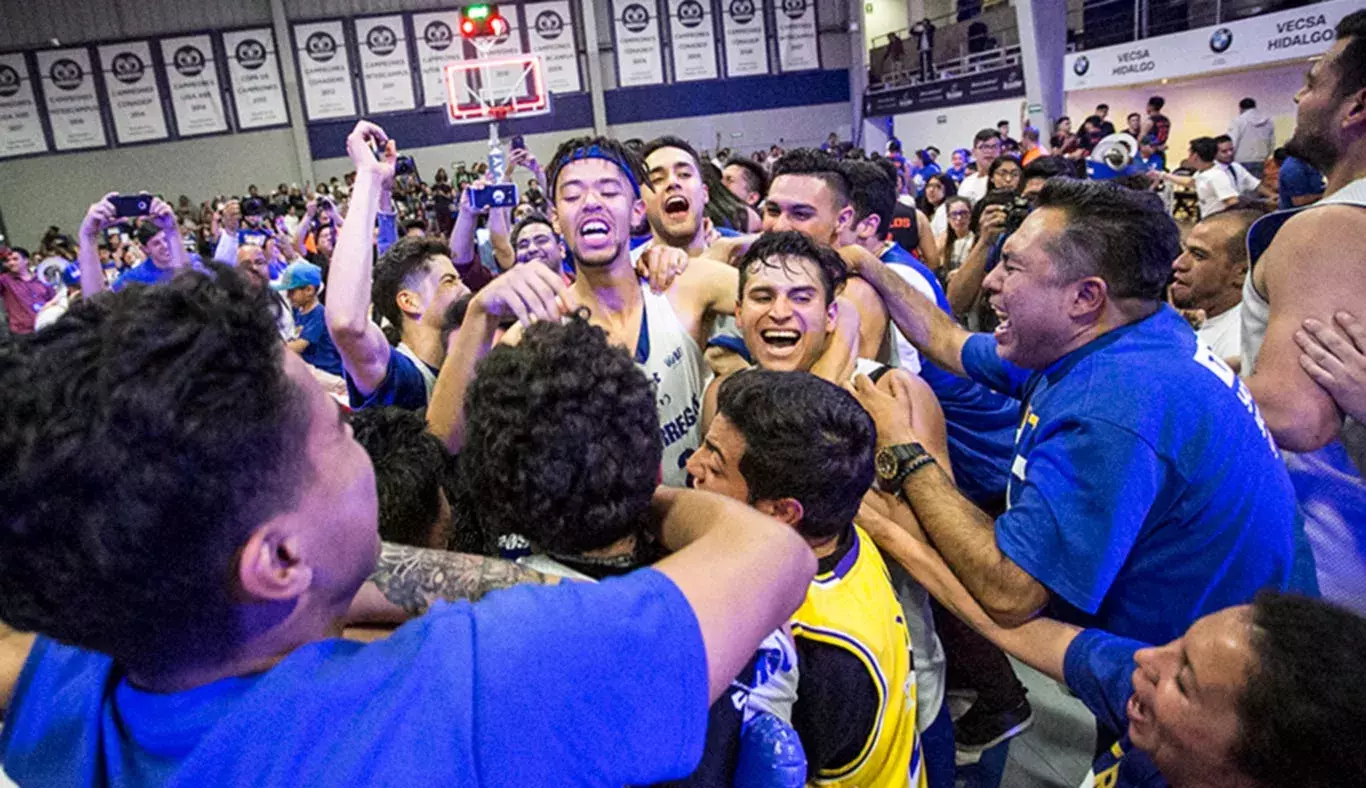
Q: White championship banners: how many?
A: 14